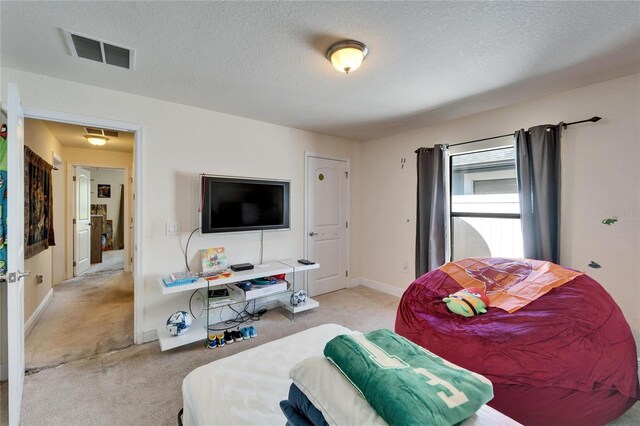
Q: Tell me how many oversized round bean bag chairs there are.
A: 1